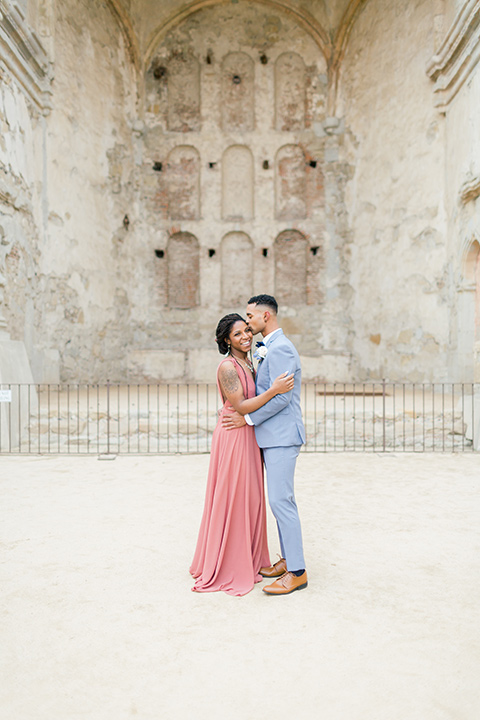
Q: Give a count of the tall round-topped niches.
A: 9